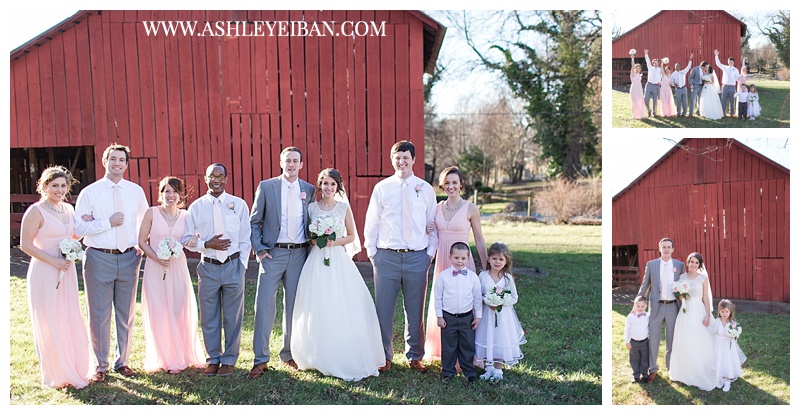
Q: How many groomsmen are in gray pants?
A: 3